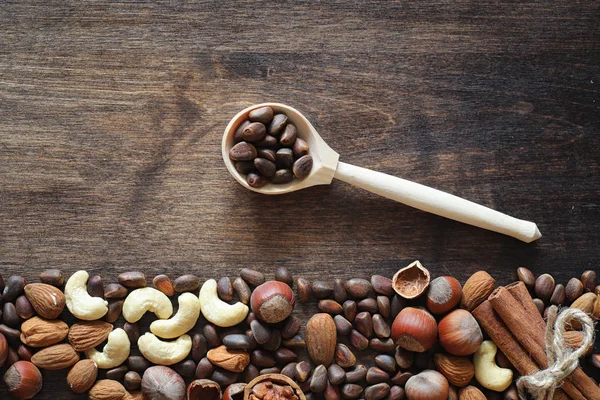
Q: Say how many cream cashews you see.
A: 7